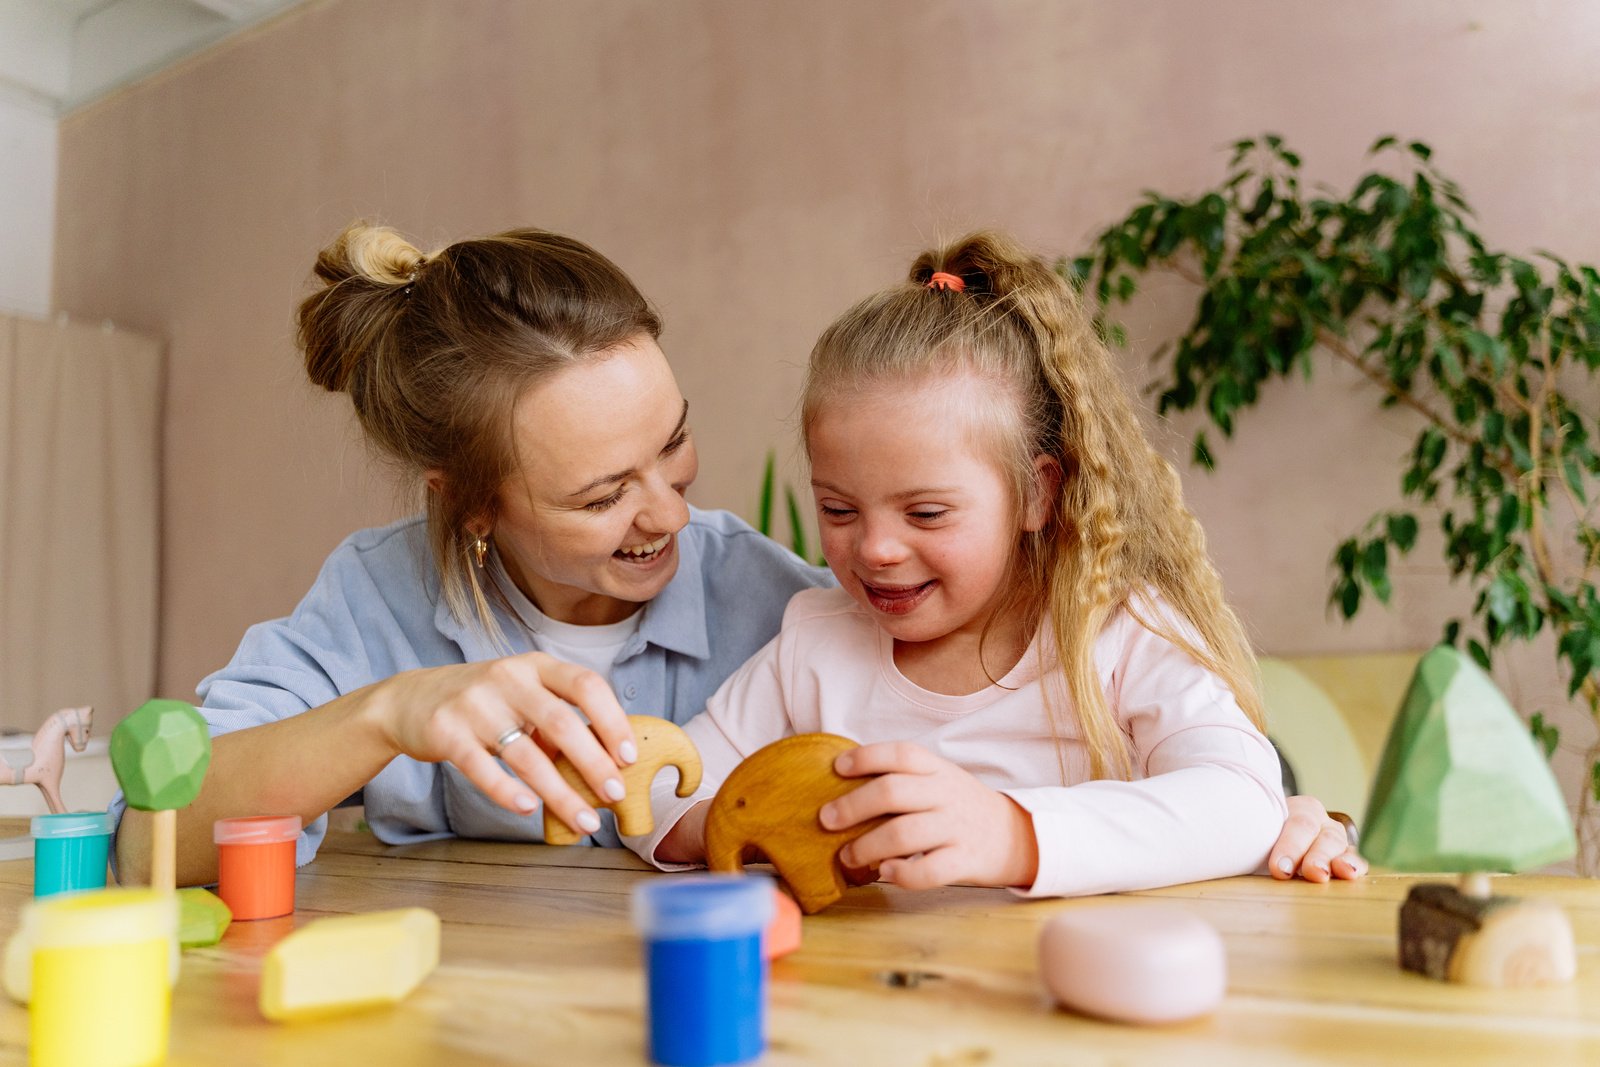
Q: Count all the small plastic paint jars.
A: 4